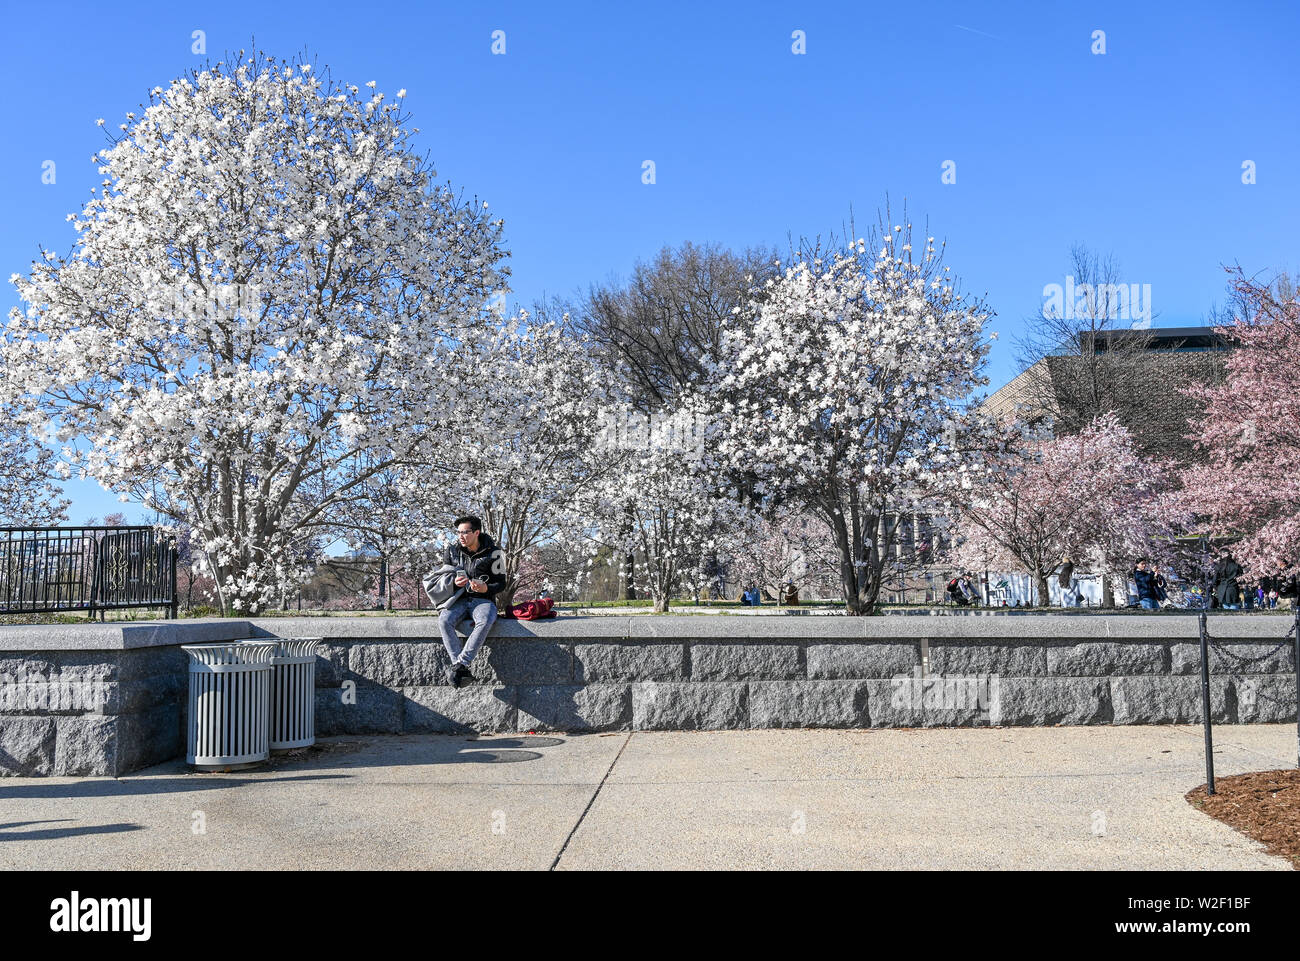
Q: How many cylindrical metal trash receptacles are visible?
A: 2